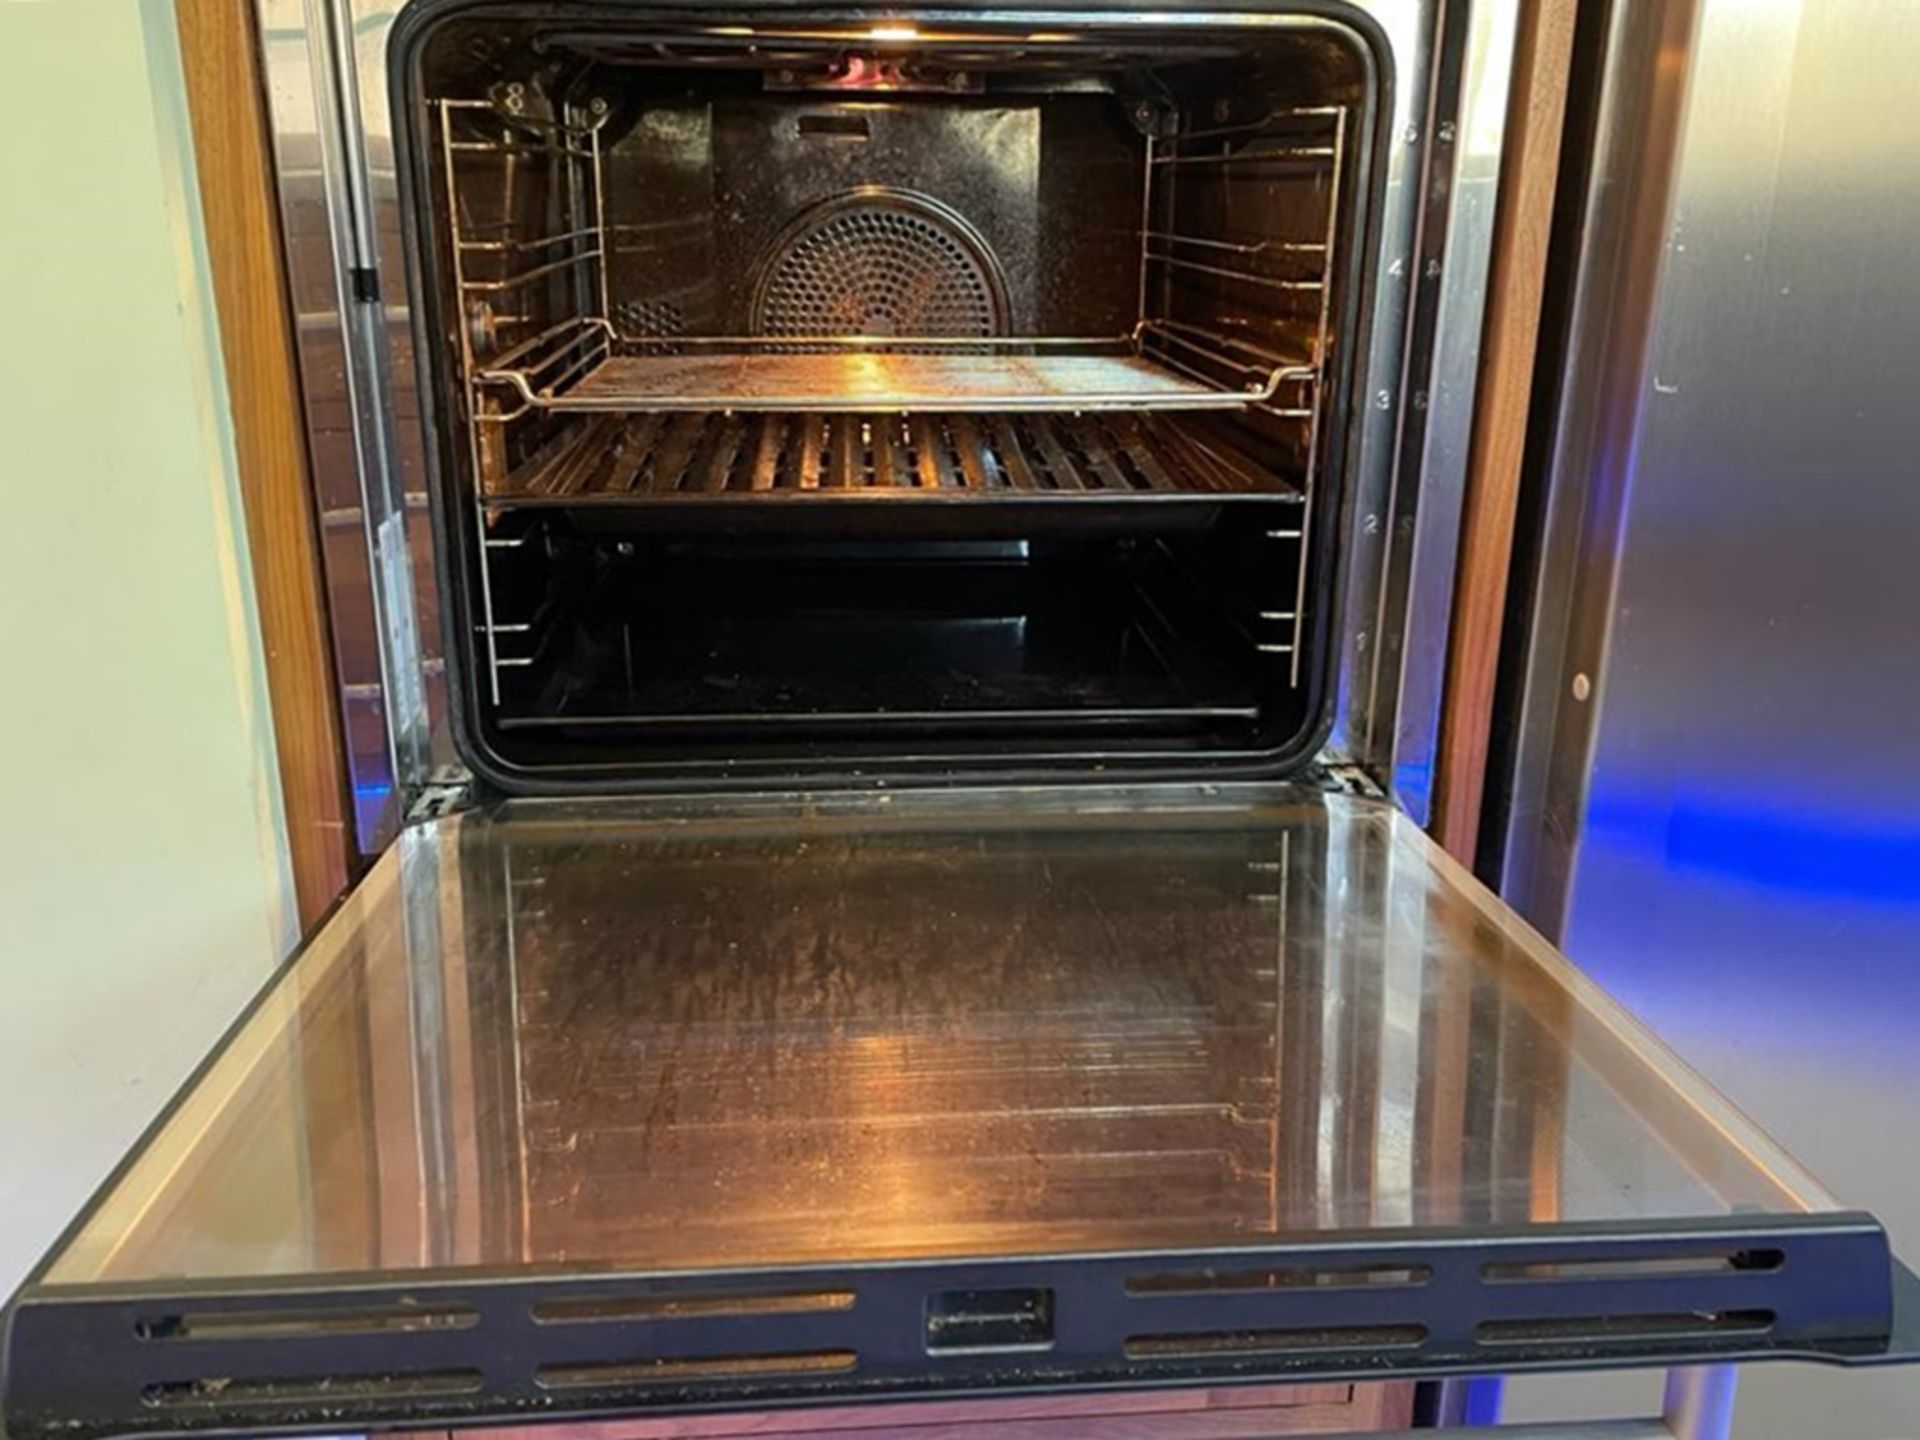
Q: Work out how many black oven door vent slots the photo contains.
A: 8